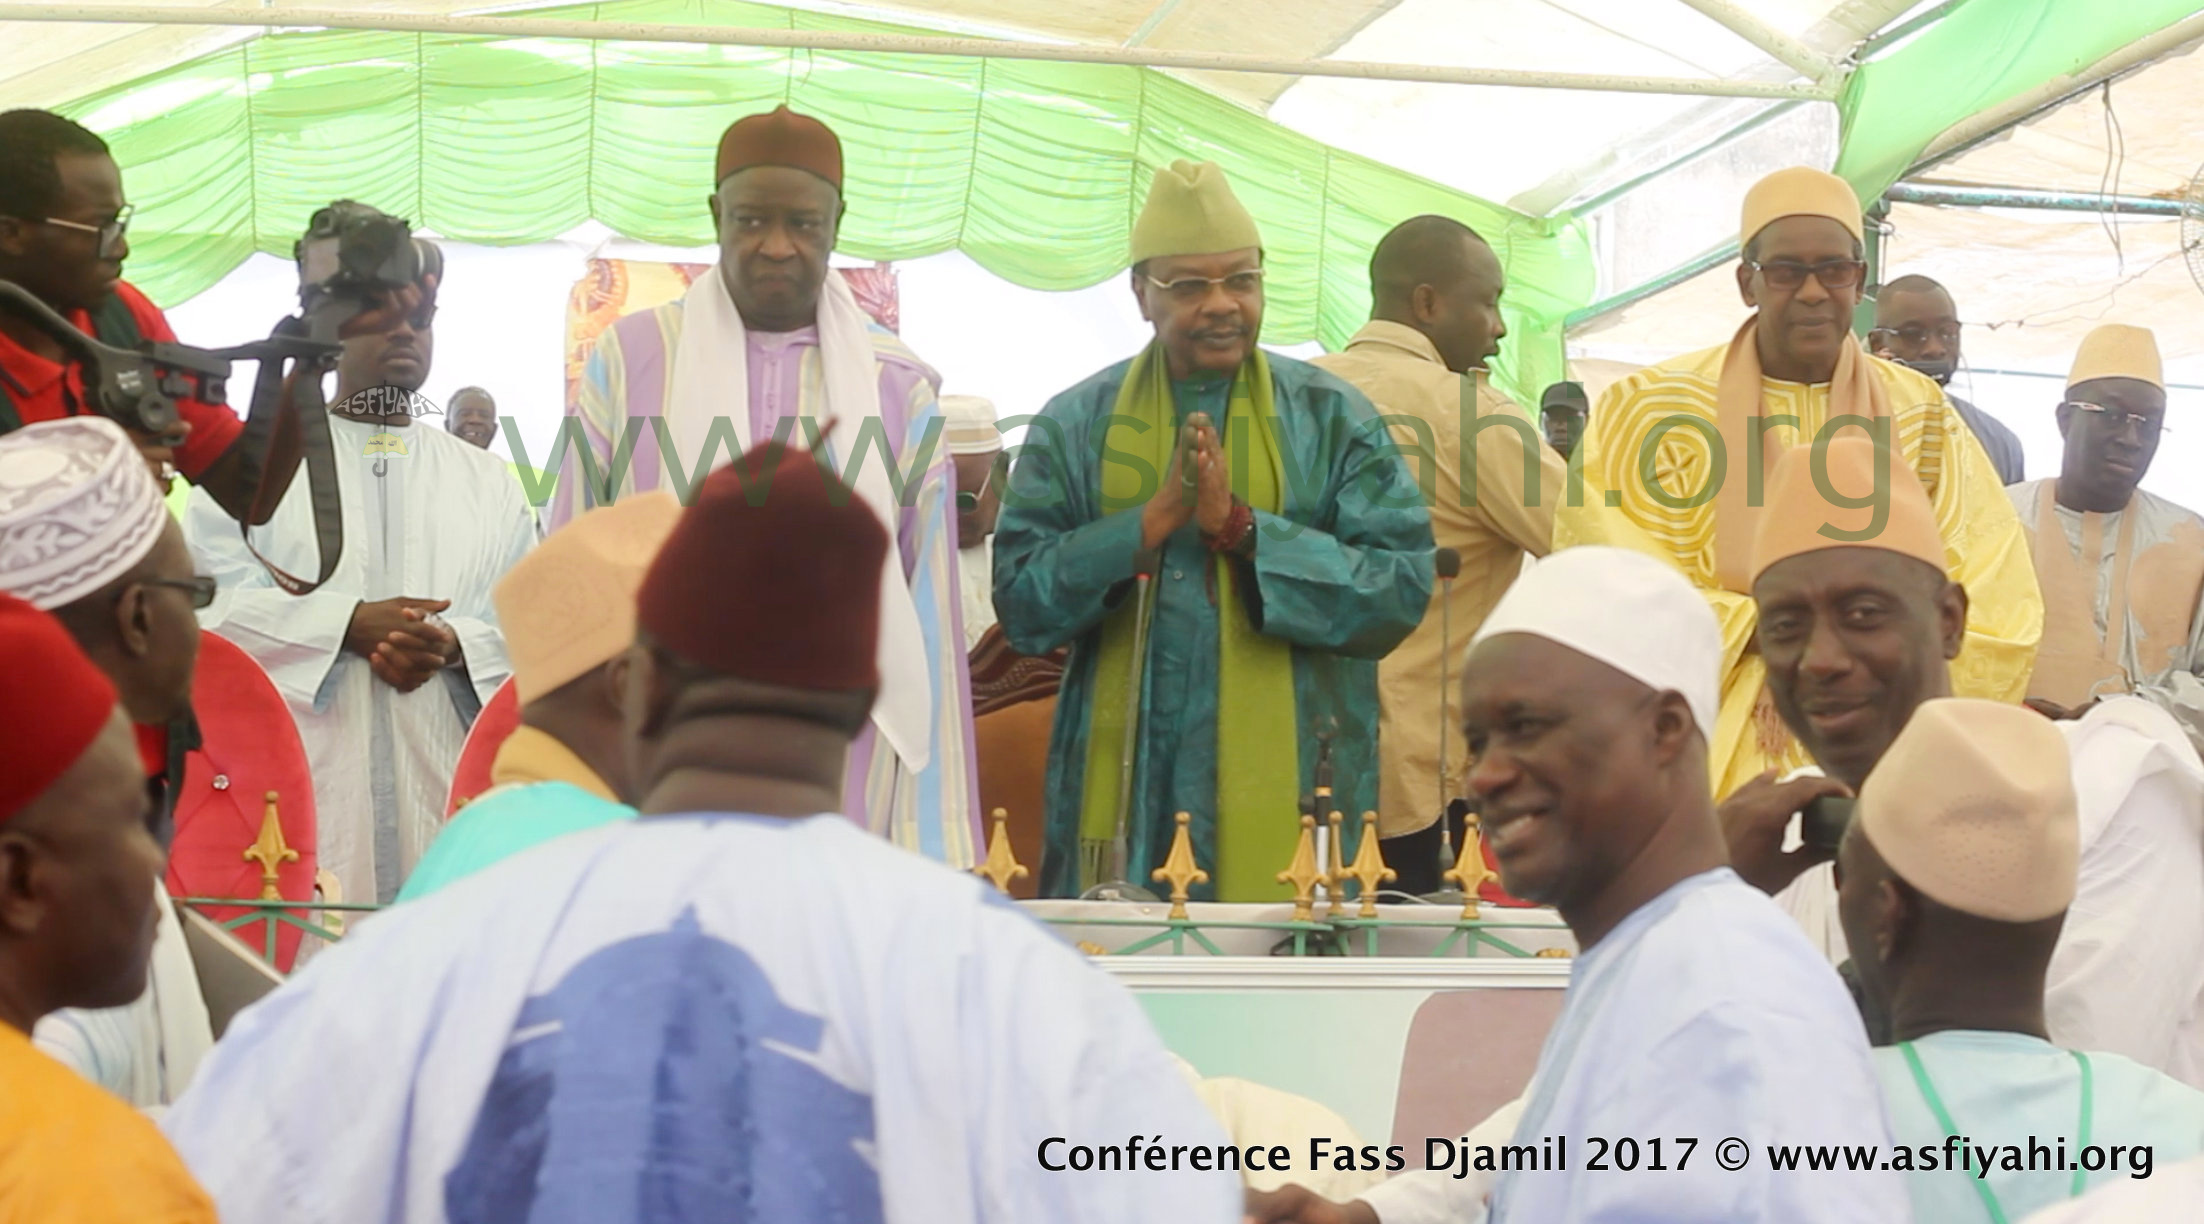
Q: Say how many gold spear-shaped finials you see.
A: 7